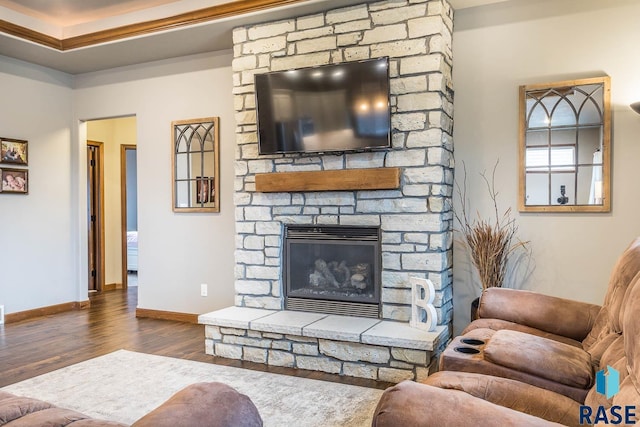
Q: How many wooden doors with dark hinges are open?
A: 1